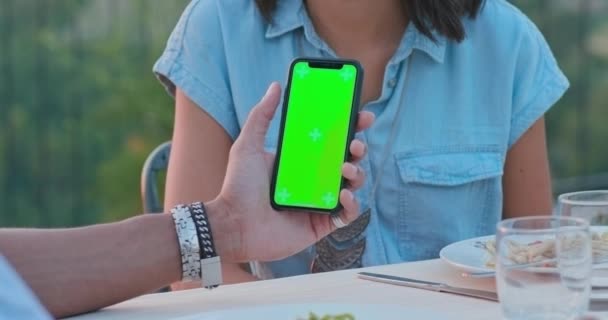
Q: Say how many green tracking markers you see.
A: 5